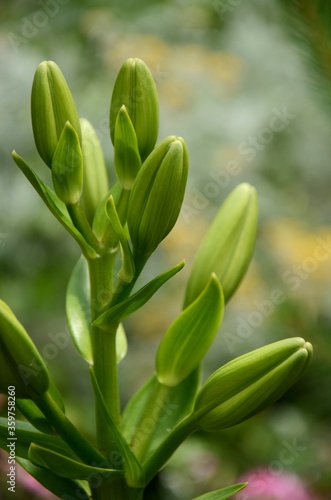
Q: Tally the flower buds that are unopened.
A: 7